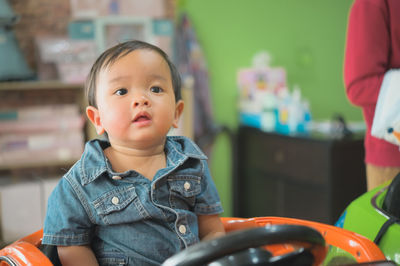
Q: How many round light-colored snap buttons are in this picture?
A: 4